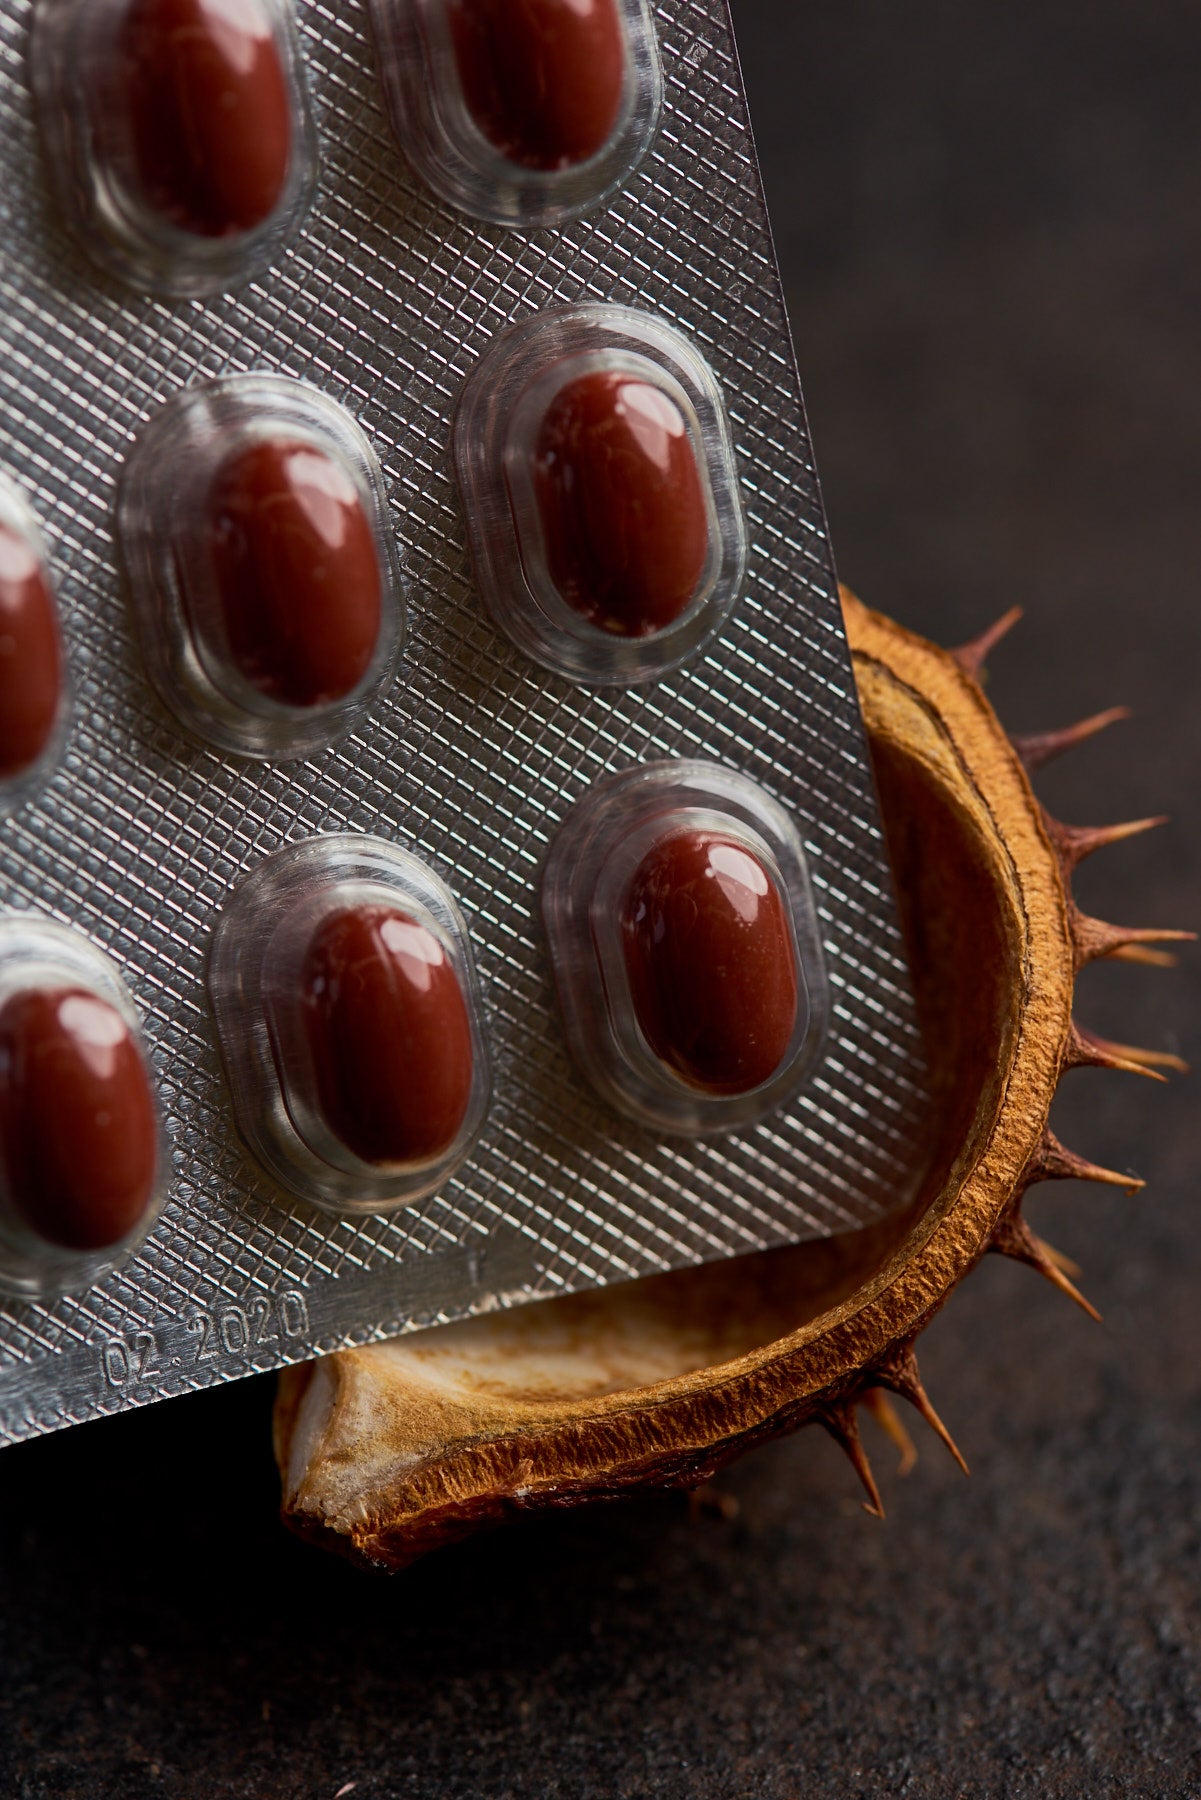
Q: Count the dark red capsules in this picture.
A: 8